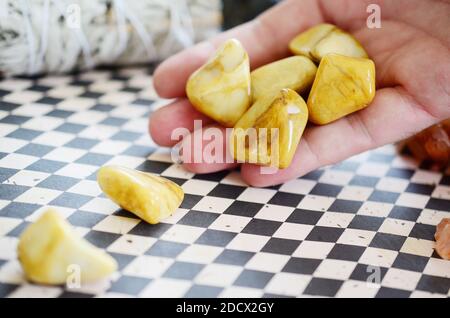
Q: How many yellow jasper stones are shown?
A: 7